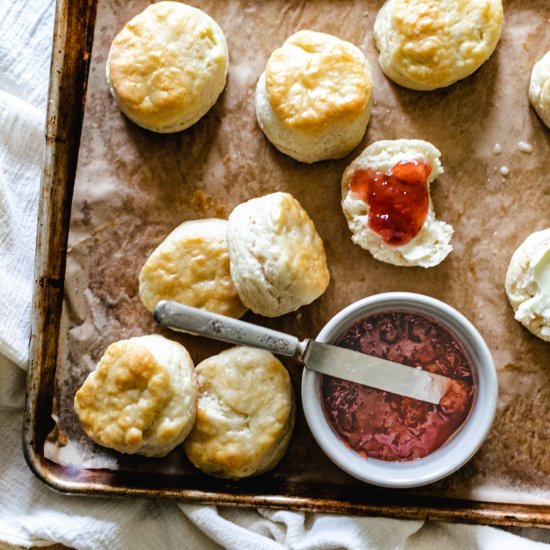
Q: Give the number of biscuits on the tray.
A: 10